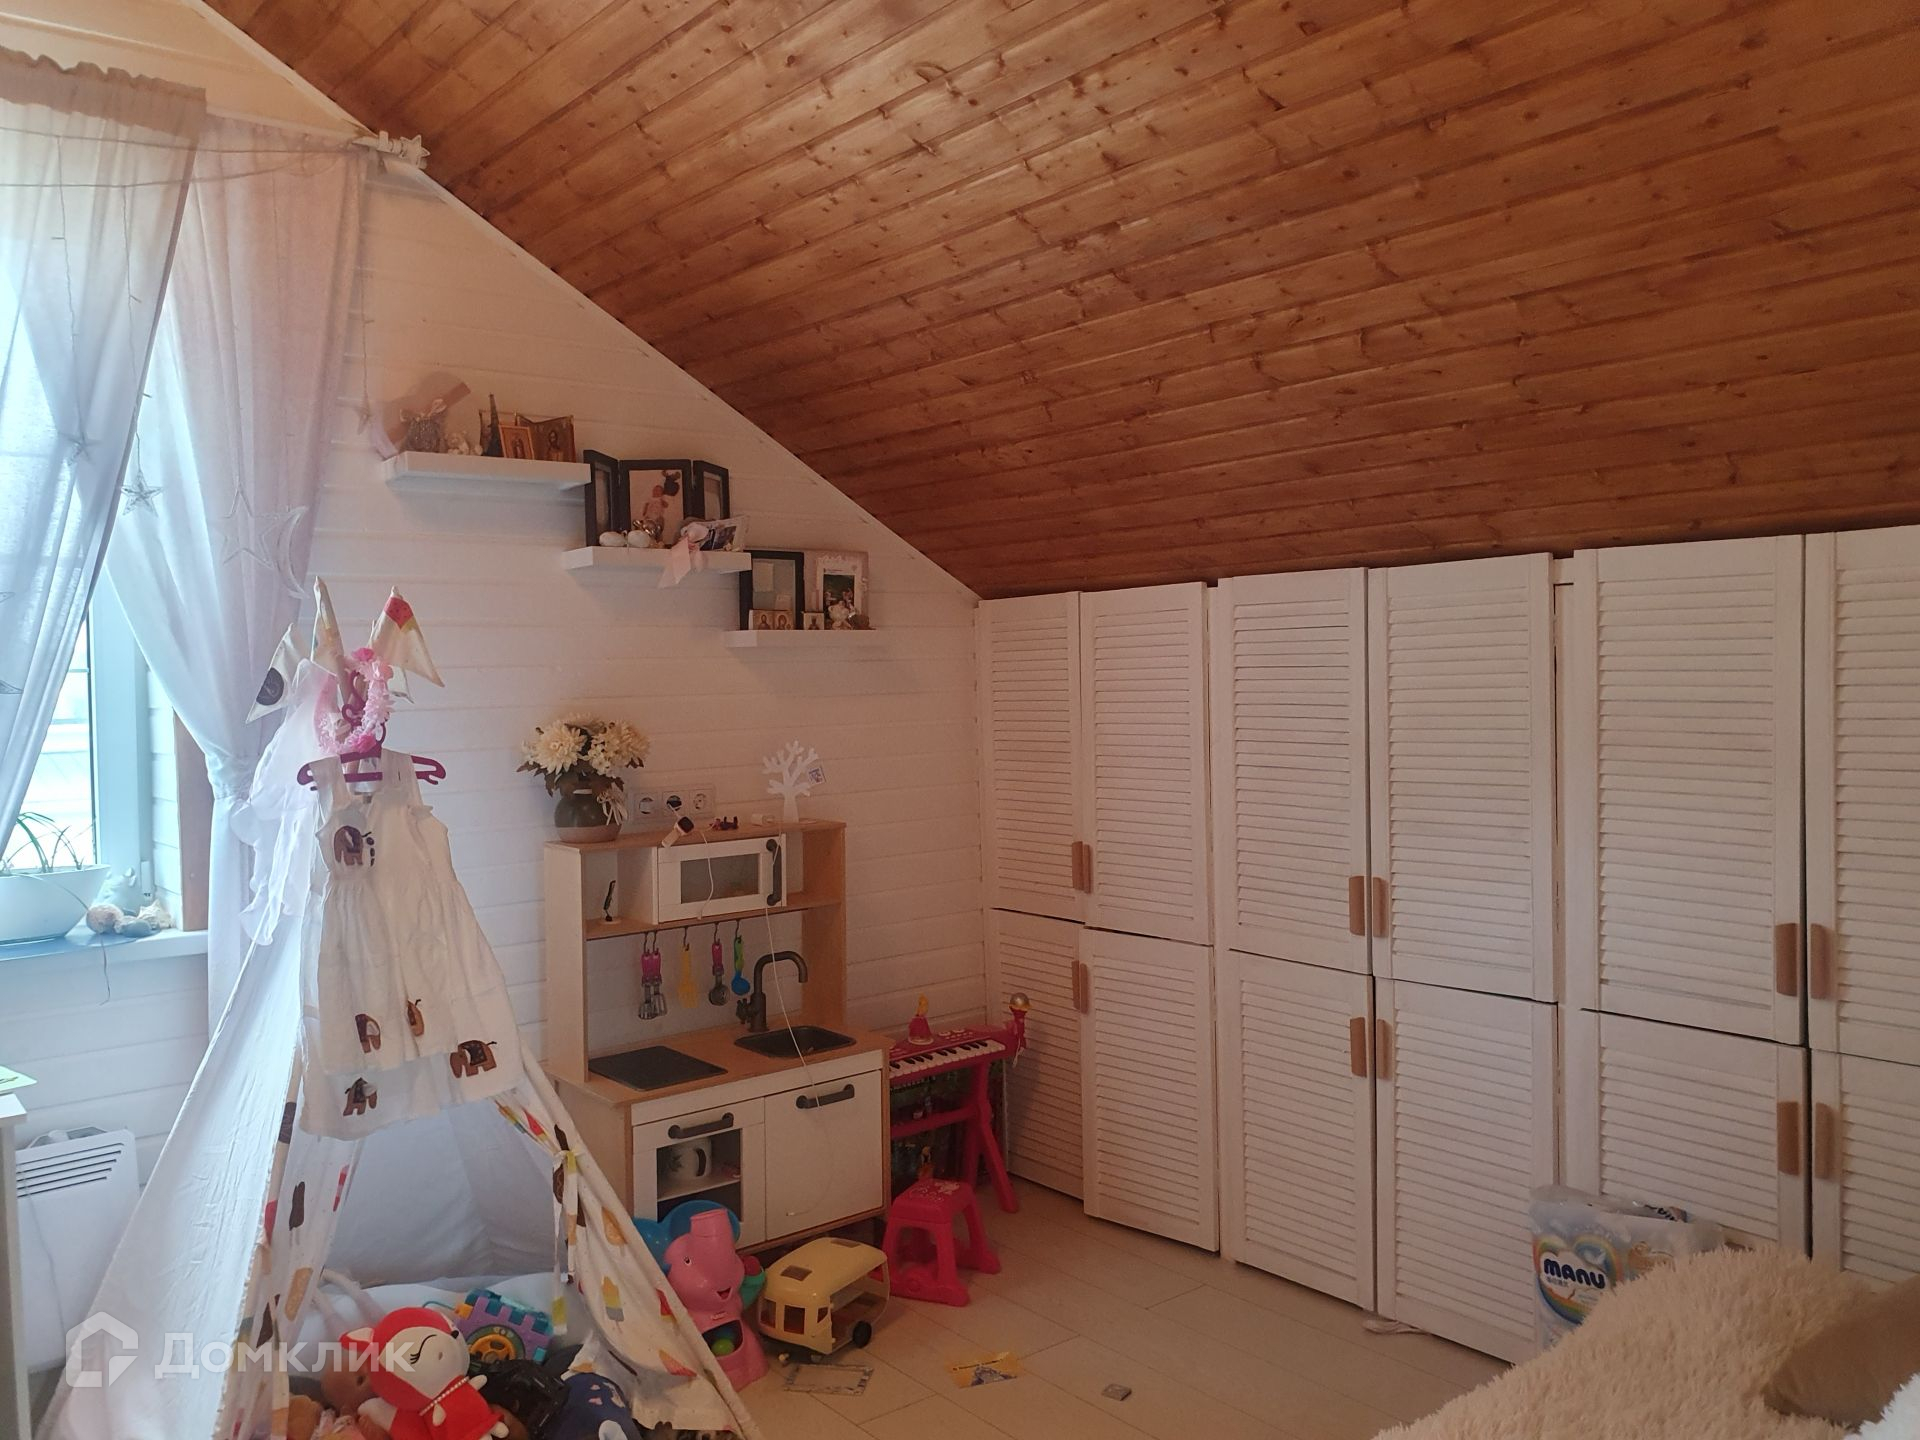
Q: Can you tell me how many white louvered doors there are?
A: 12